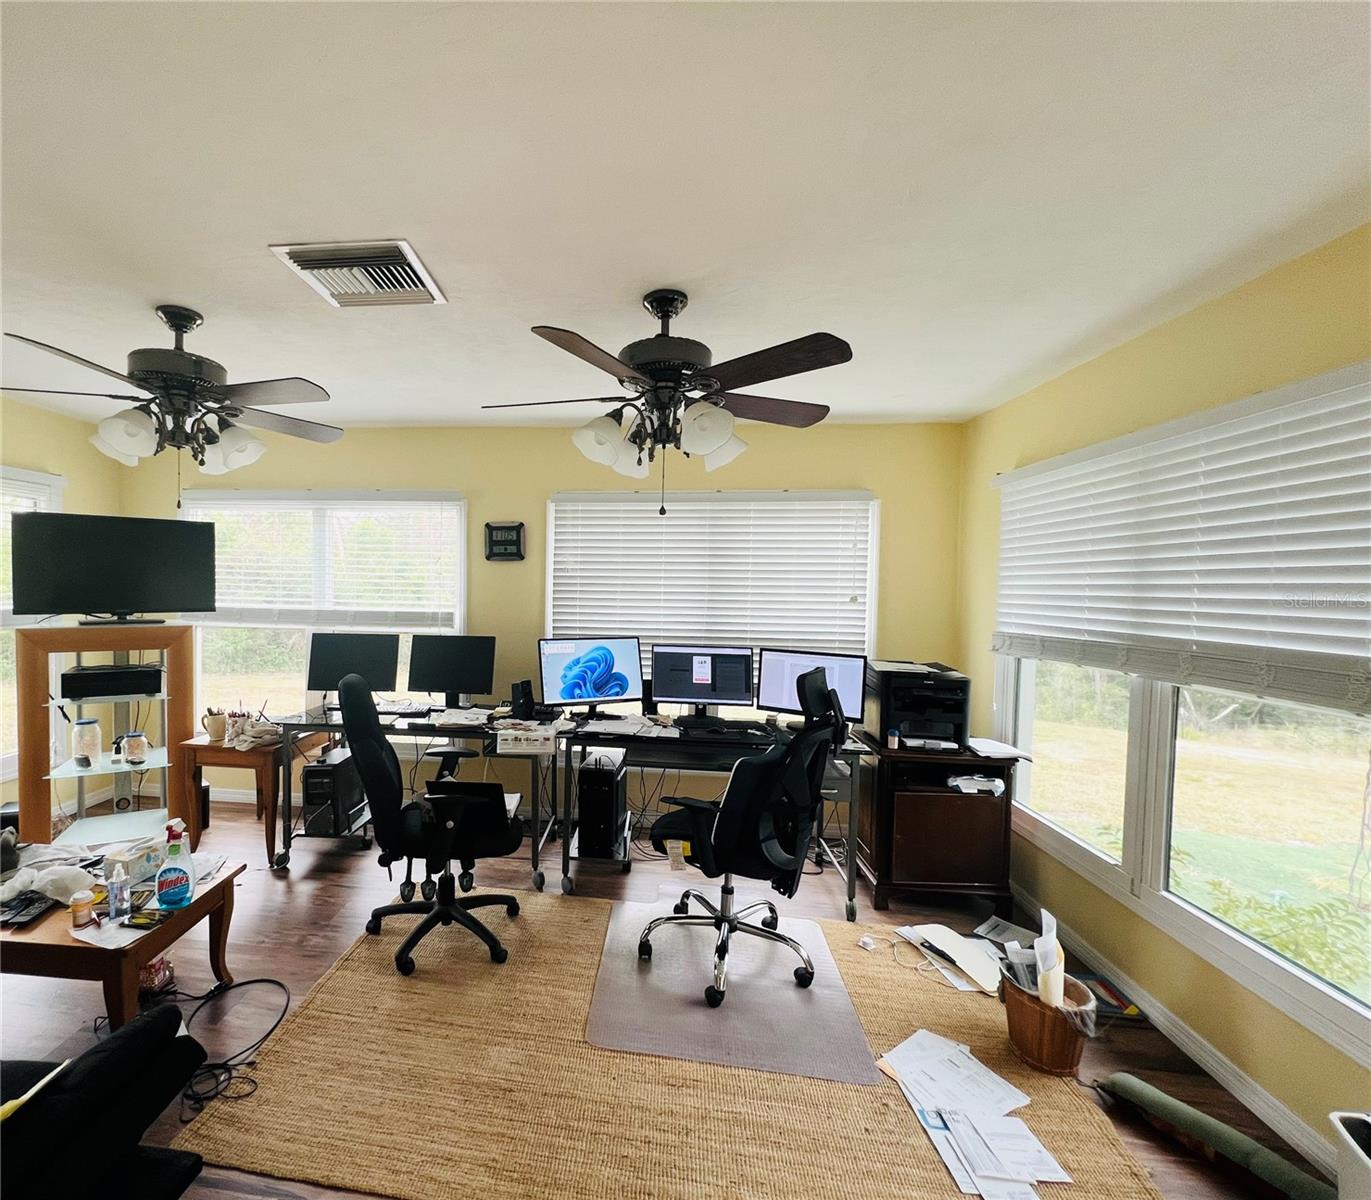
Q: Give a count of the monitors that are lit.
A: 3